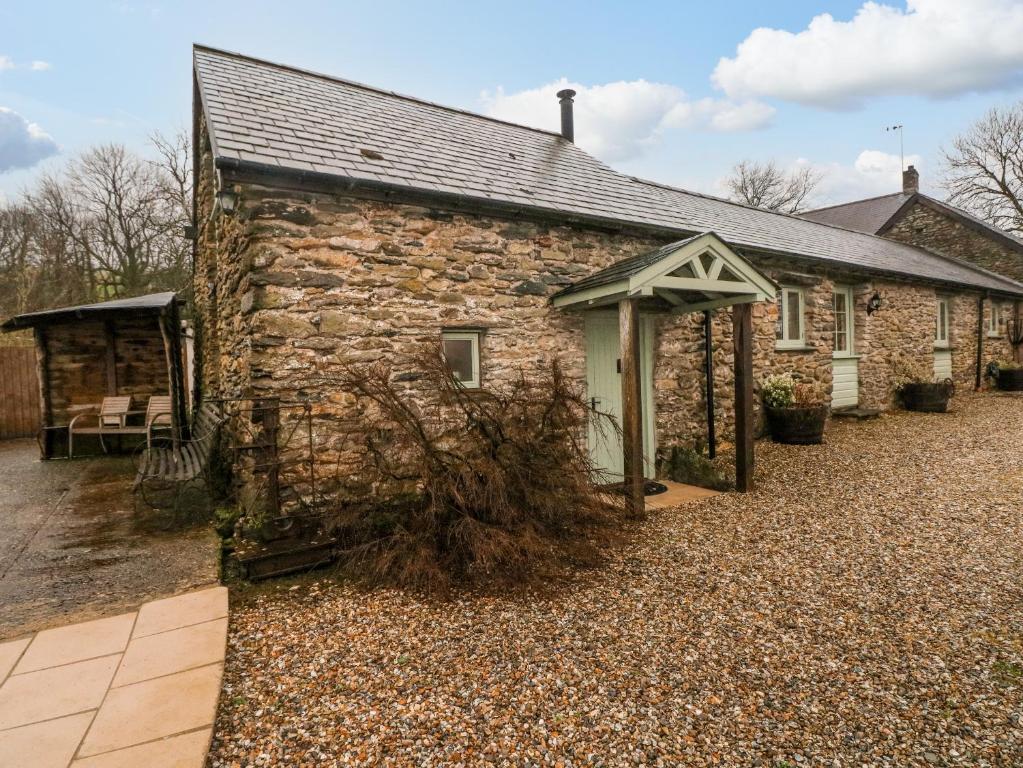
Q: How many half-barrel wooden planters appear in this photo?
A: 3